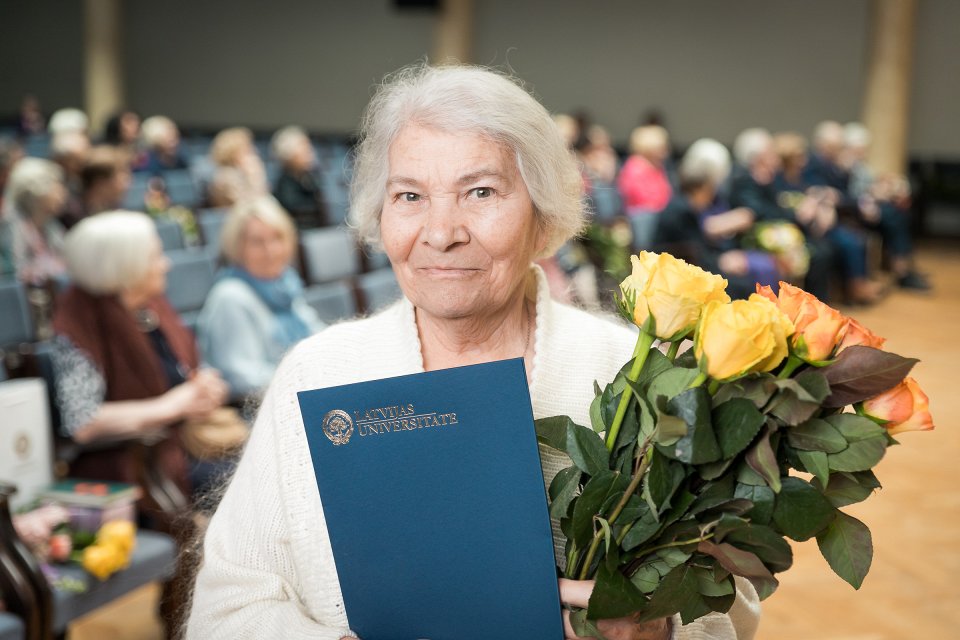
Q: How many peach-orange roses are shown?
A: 3